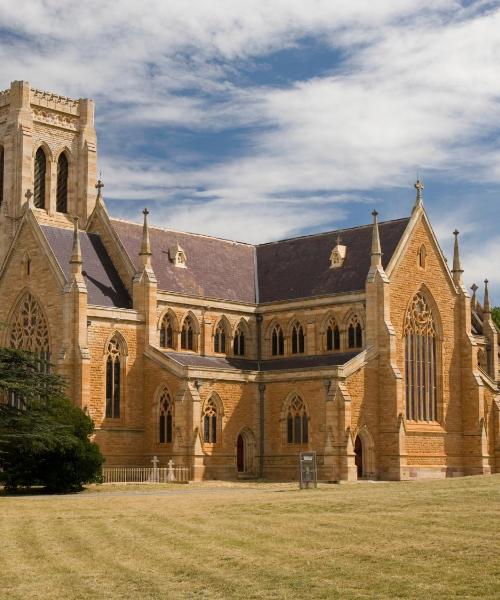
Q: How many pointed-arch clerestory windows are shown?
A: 8